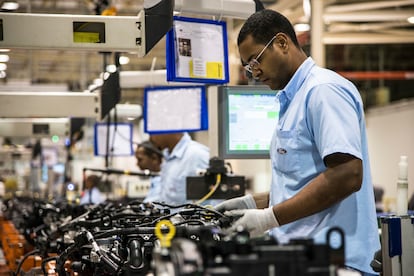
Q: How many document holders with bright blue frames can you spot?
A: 3